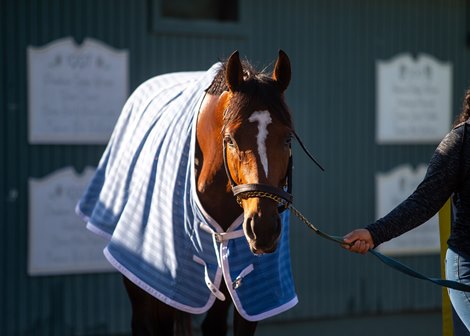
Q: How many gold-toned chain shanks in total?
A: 1